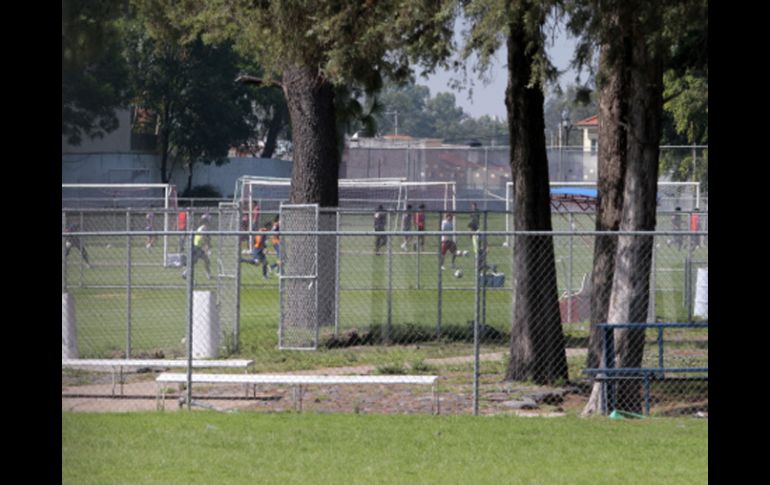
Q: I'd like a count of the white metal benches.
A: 2